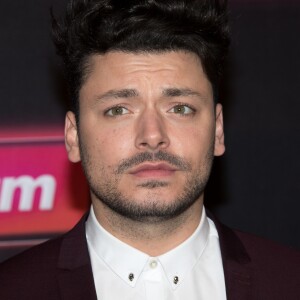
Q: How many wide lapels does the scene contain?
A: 2